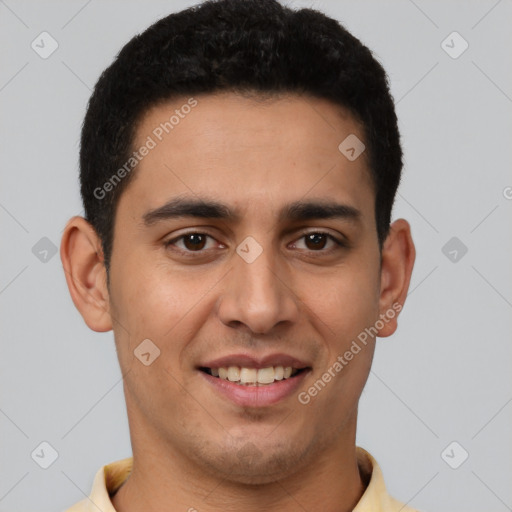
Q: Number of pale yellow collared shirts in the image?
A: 1